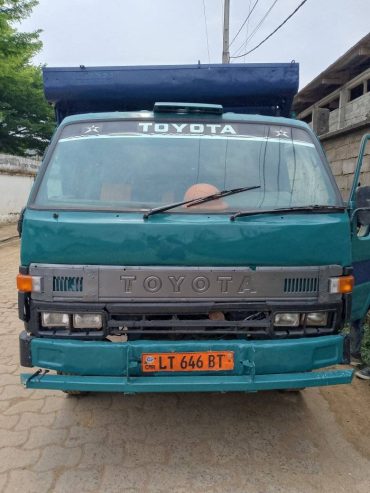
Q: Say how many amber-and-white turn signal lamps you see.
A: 2